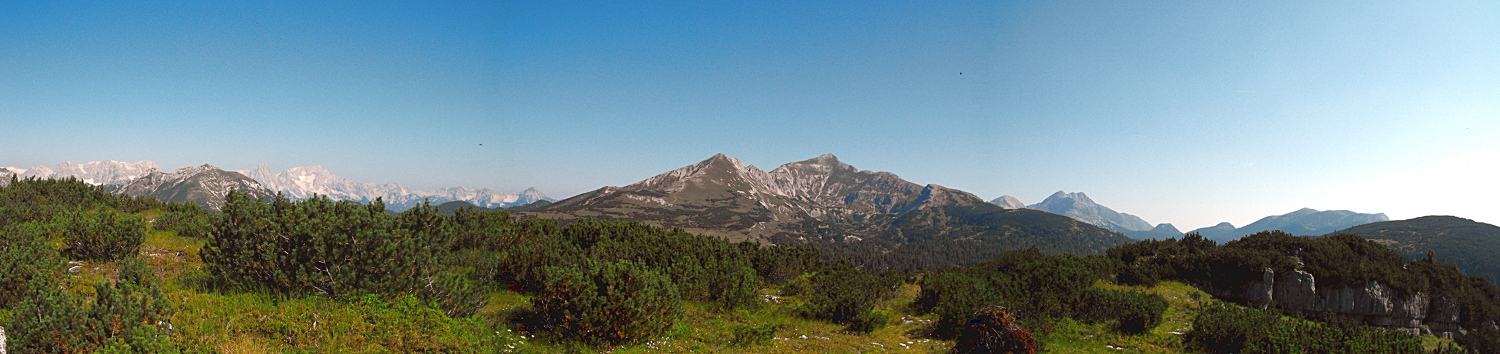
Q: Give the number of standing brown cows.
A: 0